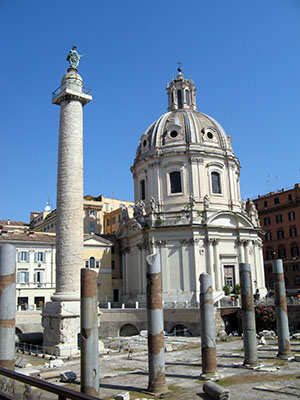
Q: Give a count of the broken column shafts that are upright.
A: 6